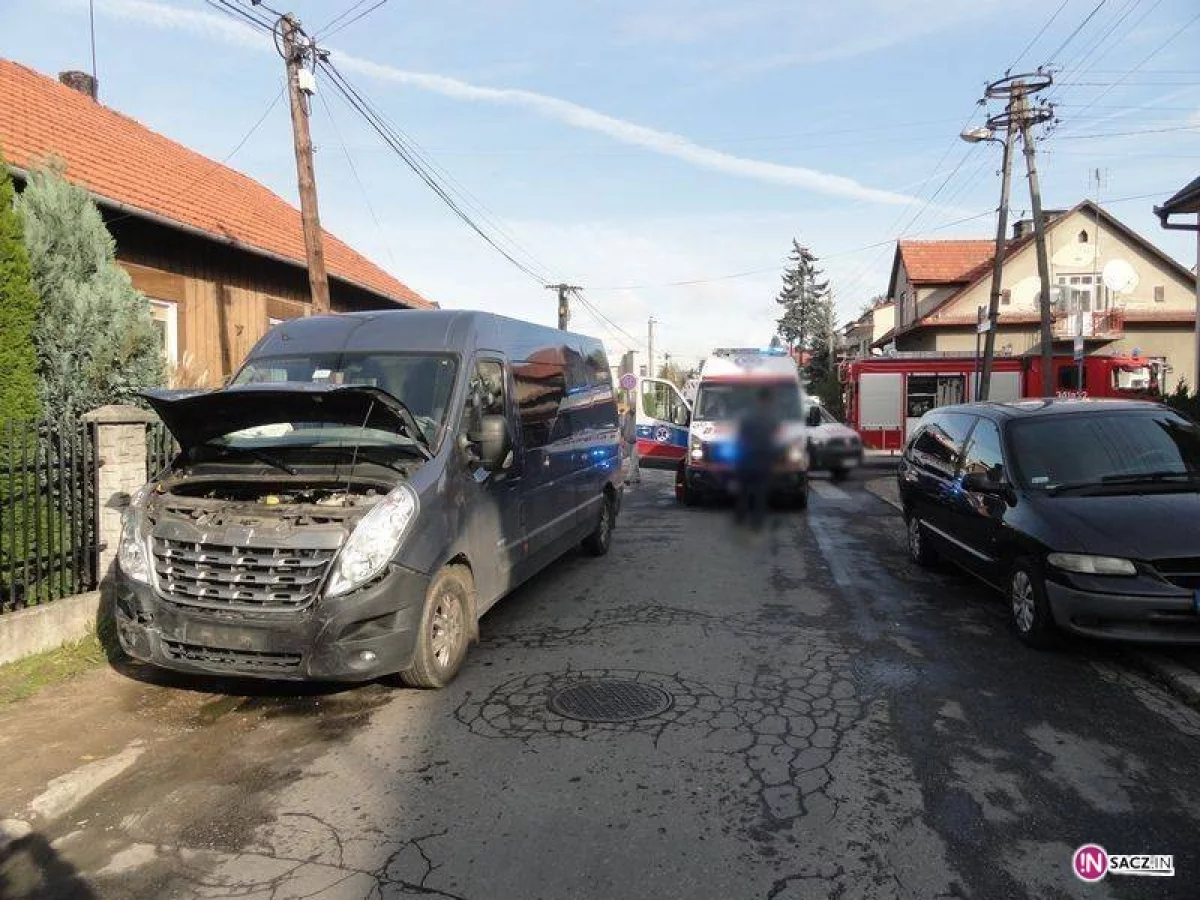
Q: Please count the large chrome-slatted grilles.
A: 1